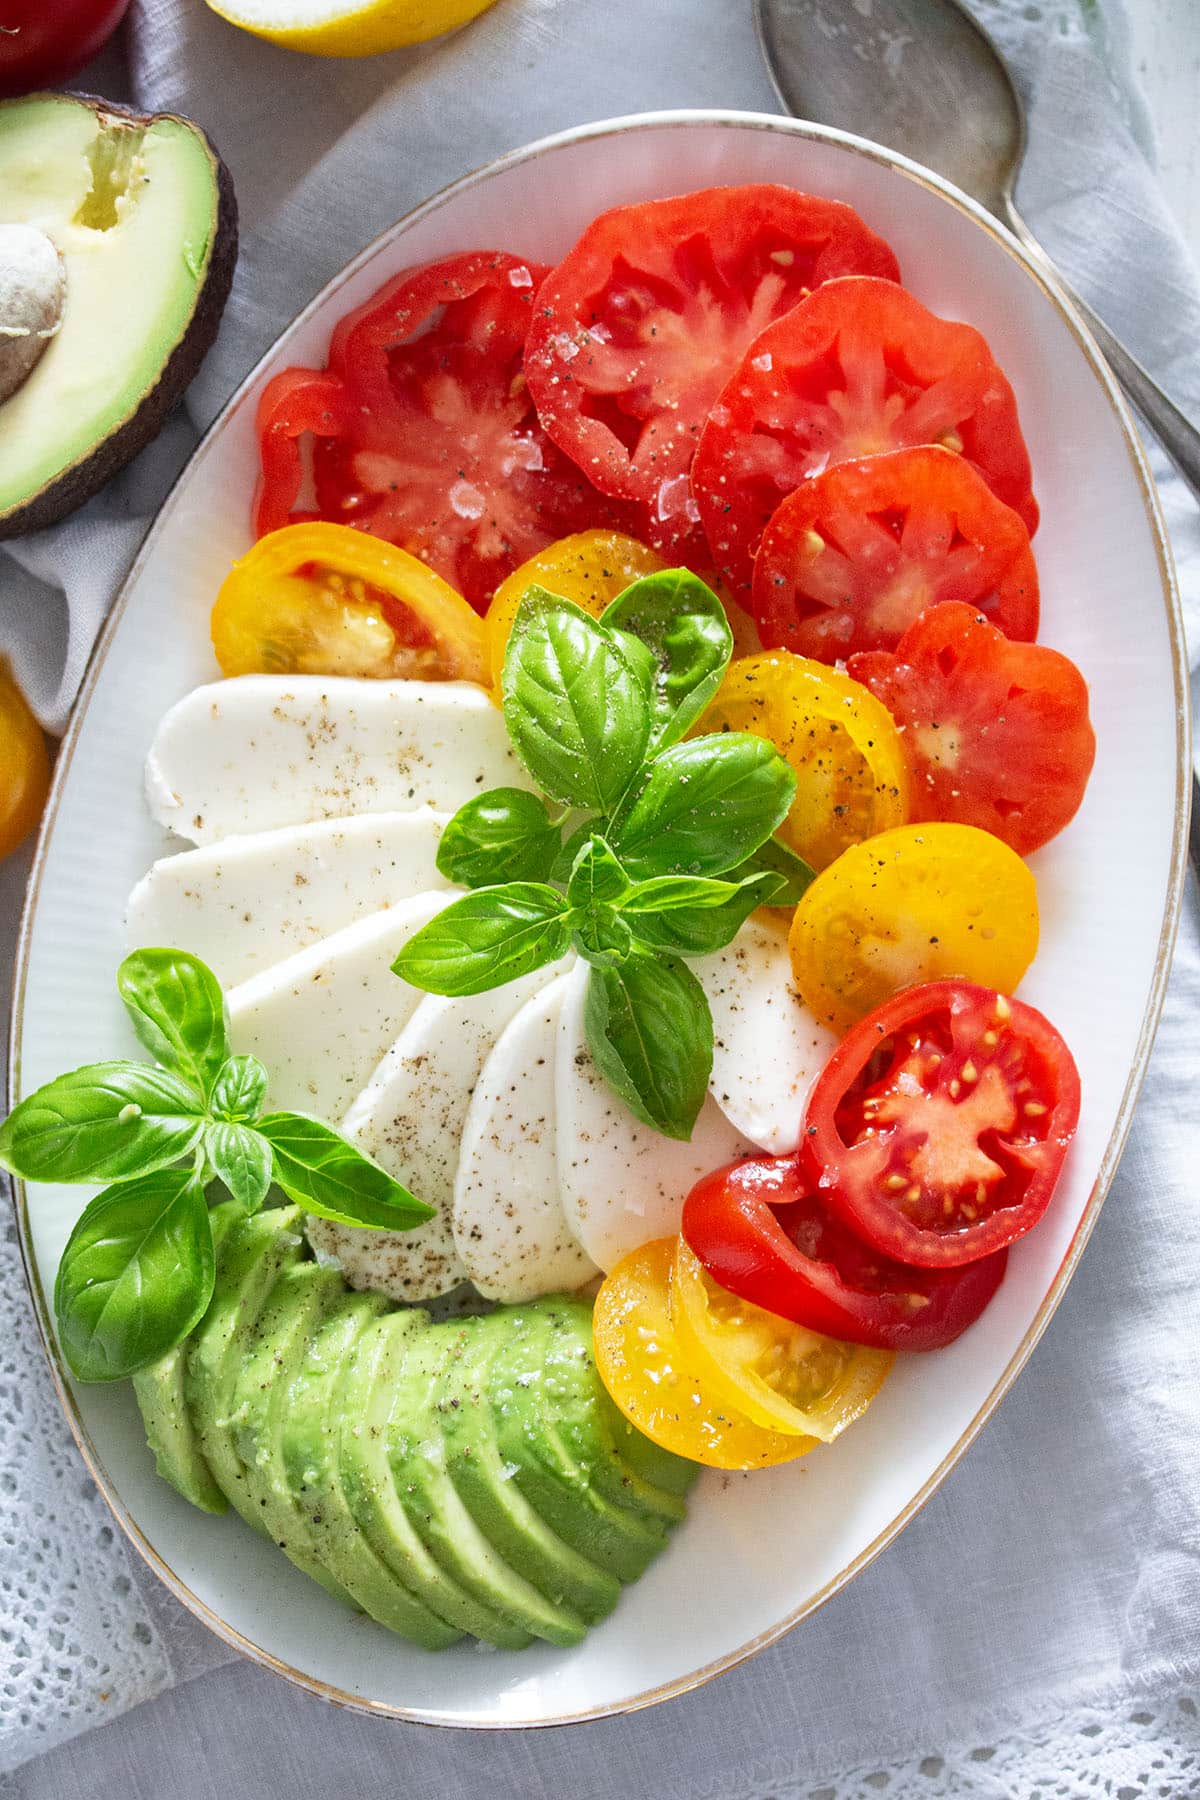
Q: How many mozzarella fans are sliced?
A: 7